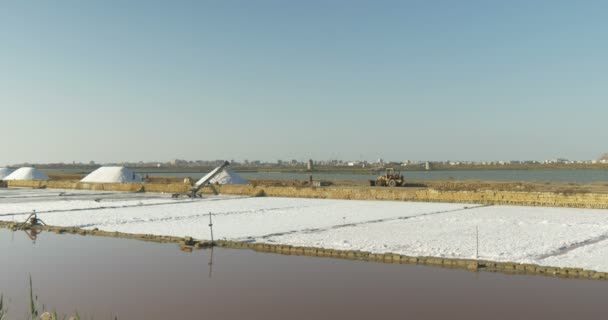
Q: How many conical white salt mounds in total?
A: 4